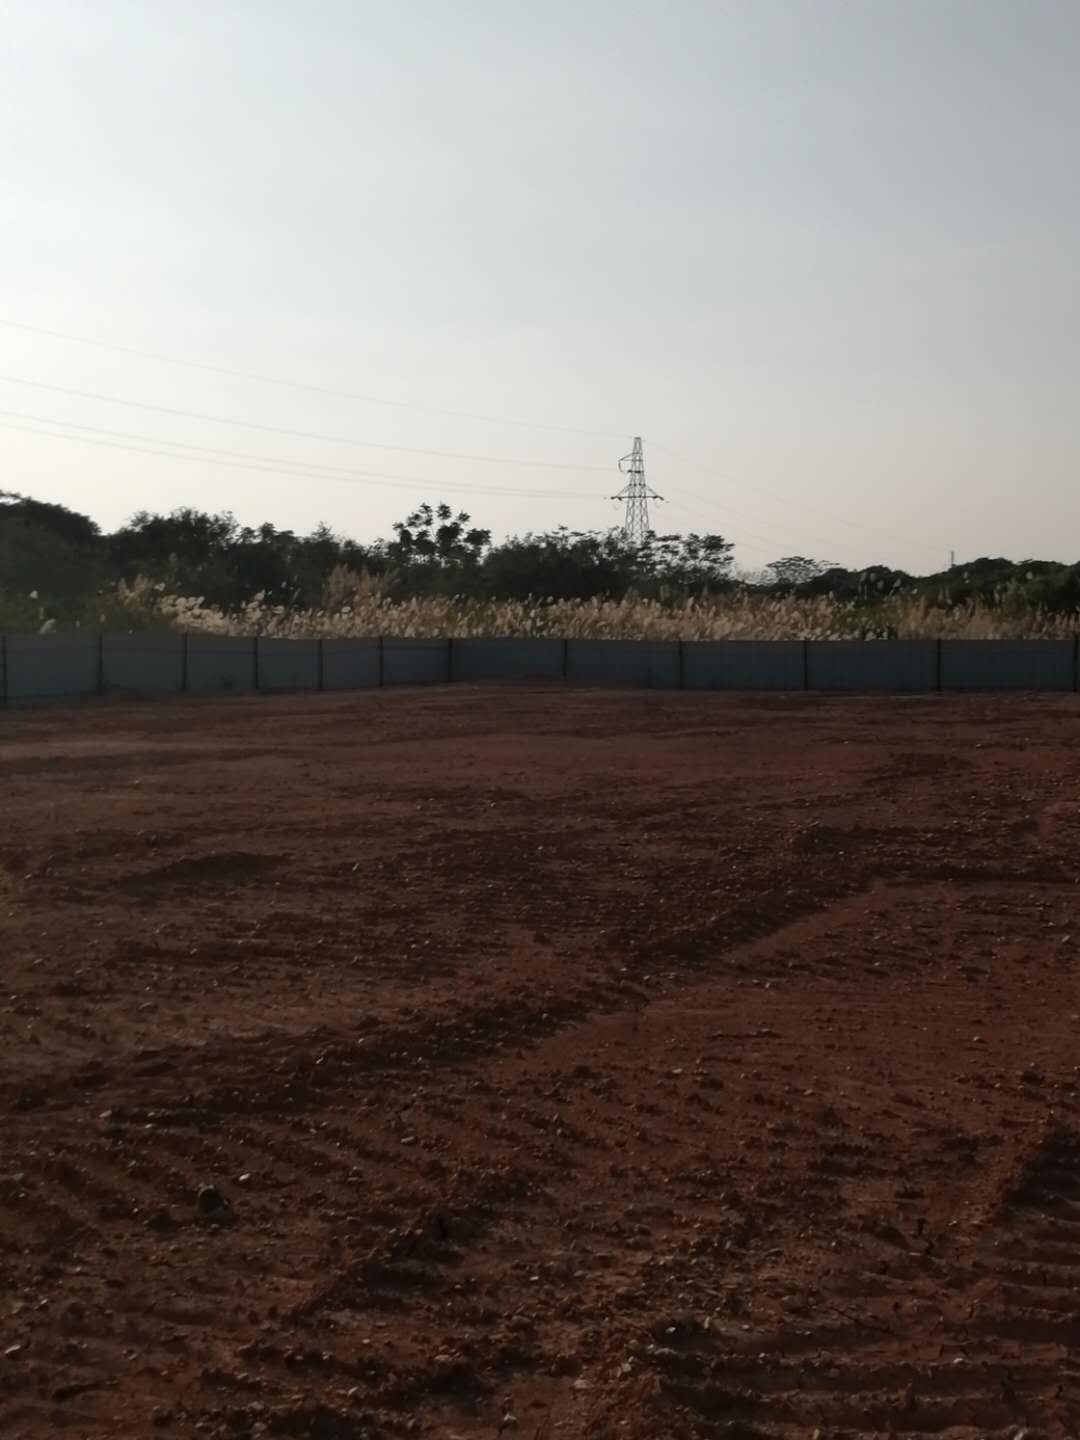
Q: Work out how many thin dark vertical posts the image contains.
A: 12